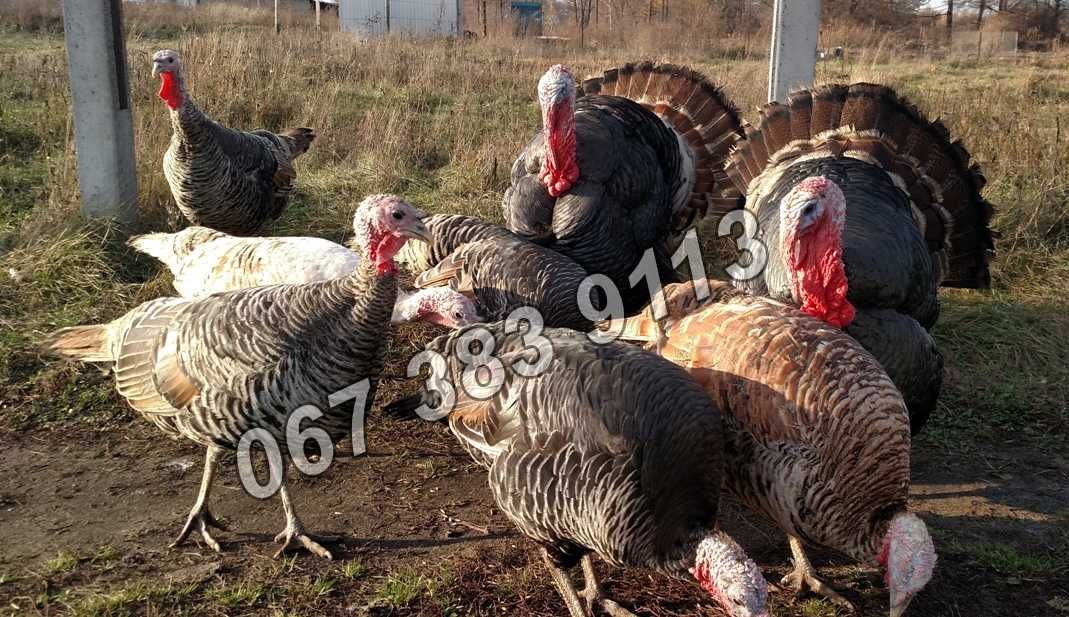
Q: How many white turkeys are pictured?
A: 1